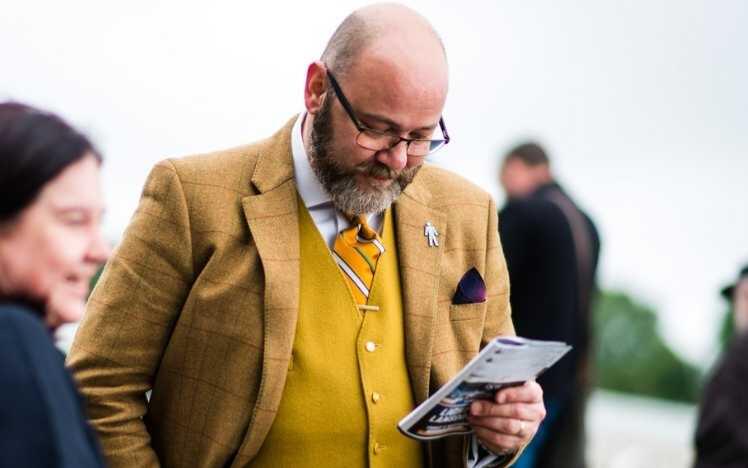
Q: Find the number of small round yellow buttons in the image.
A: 3